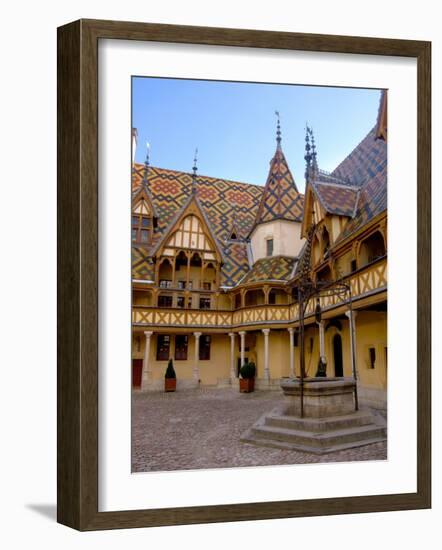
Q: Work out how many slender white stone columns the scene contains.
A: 8